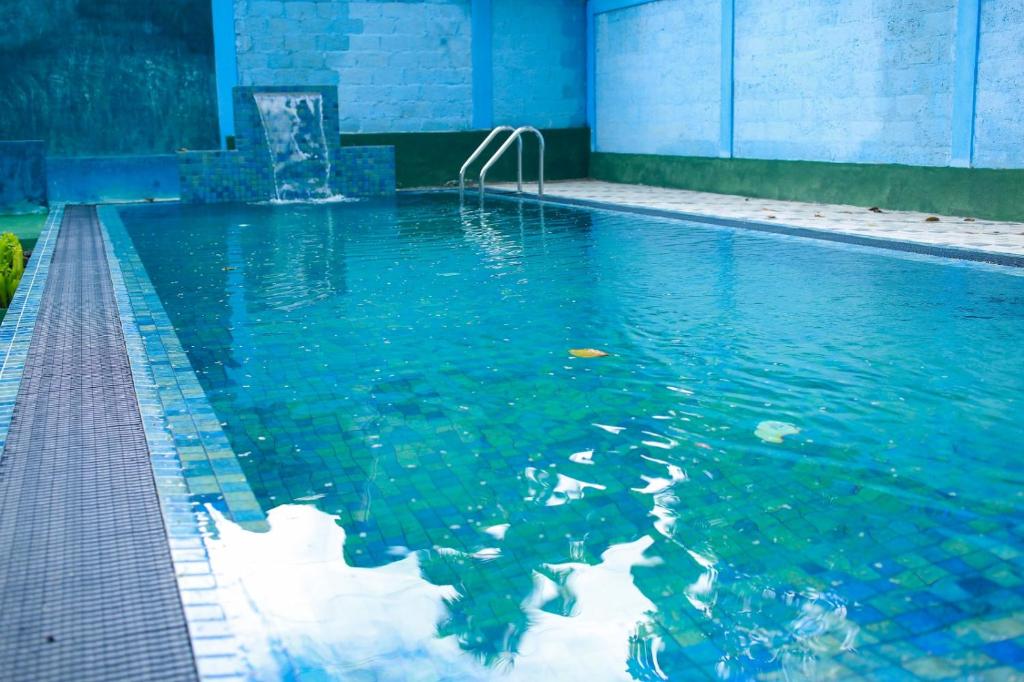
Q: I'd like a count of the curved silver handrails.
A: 2